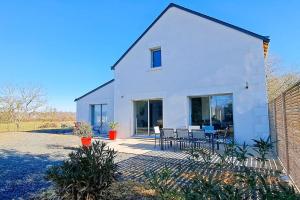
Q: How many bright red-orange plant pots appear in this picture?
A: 2